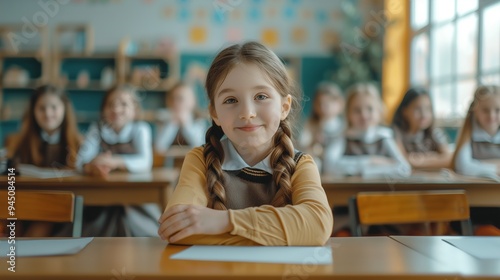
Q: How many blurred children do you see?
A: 7